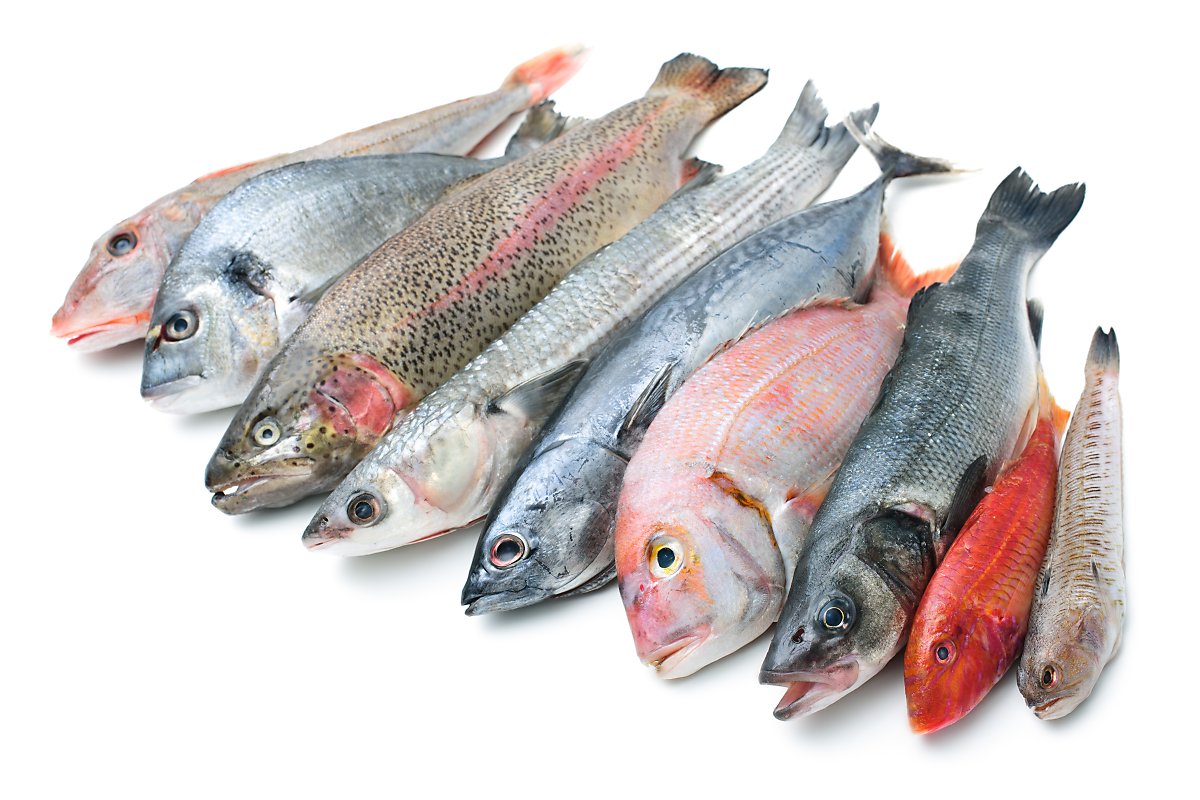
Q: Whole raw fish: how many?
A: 9